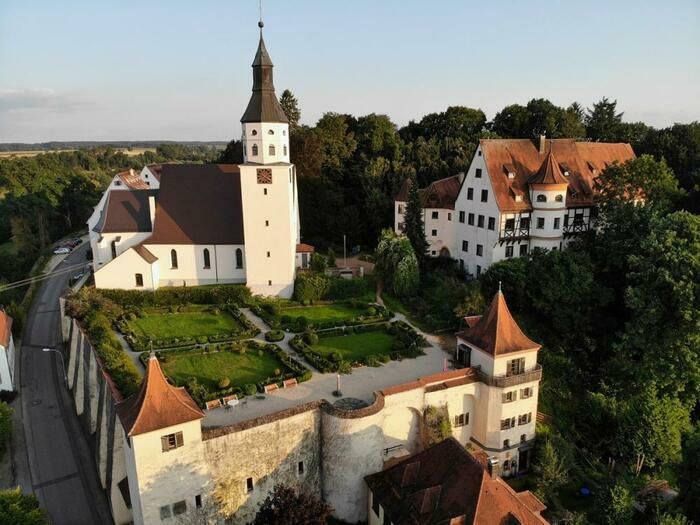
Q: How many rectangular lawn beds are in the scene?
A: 4